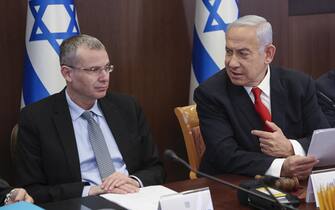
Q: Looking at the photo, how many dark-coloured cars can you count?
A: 0